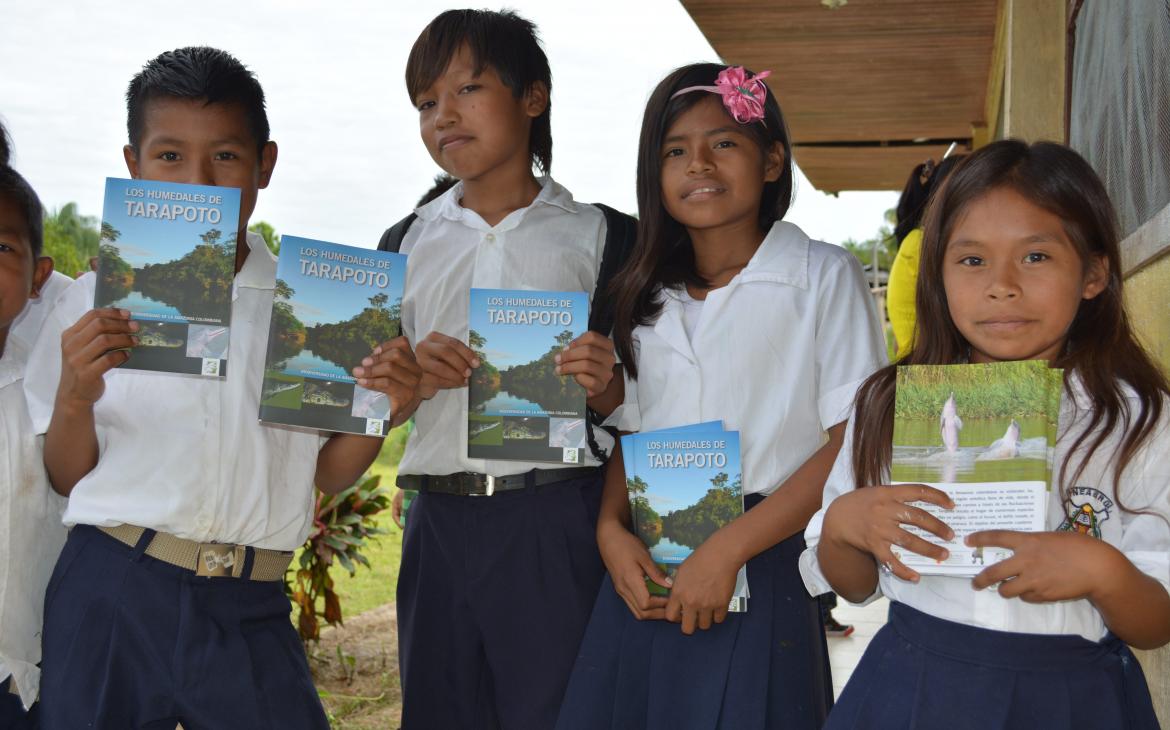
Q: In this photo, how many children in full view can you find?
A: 4